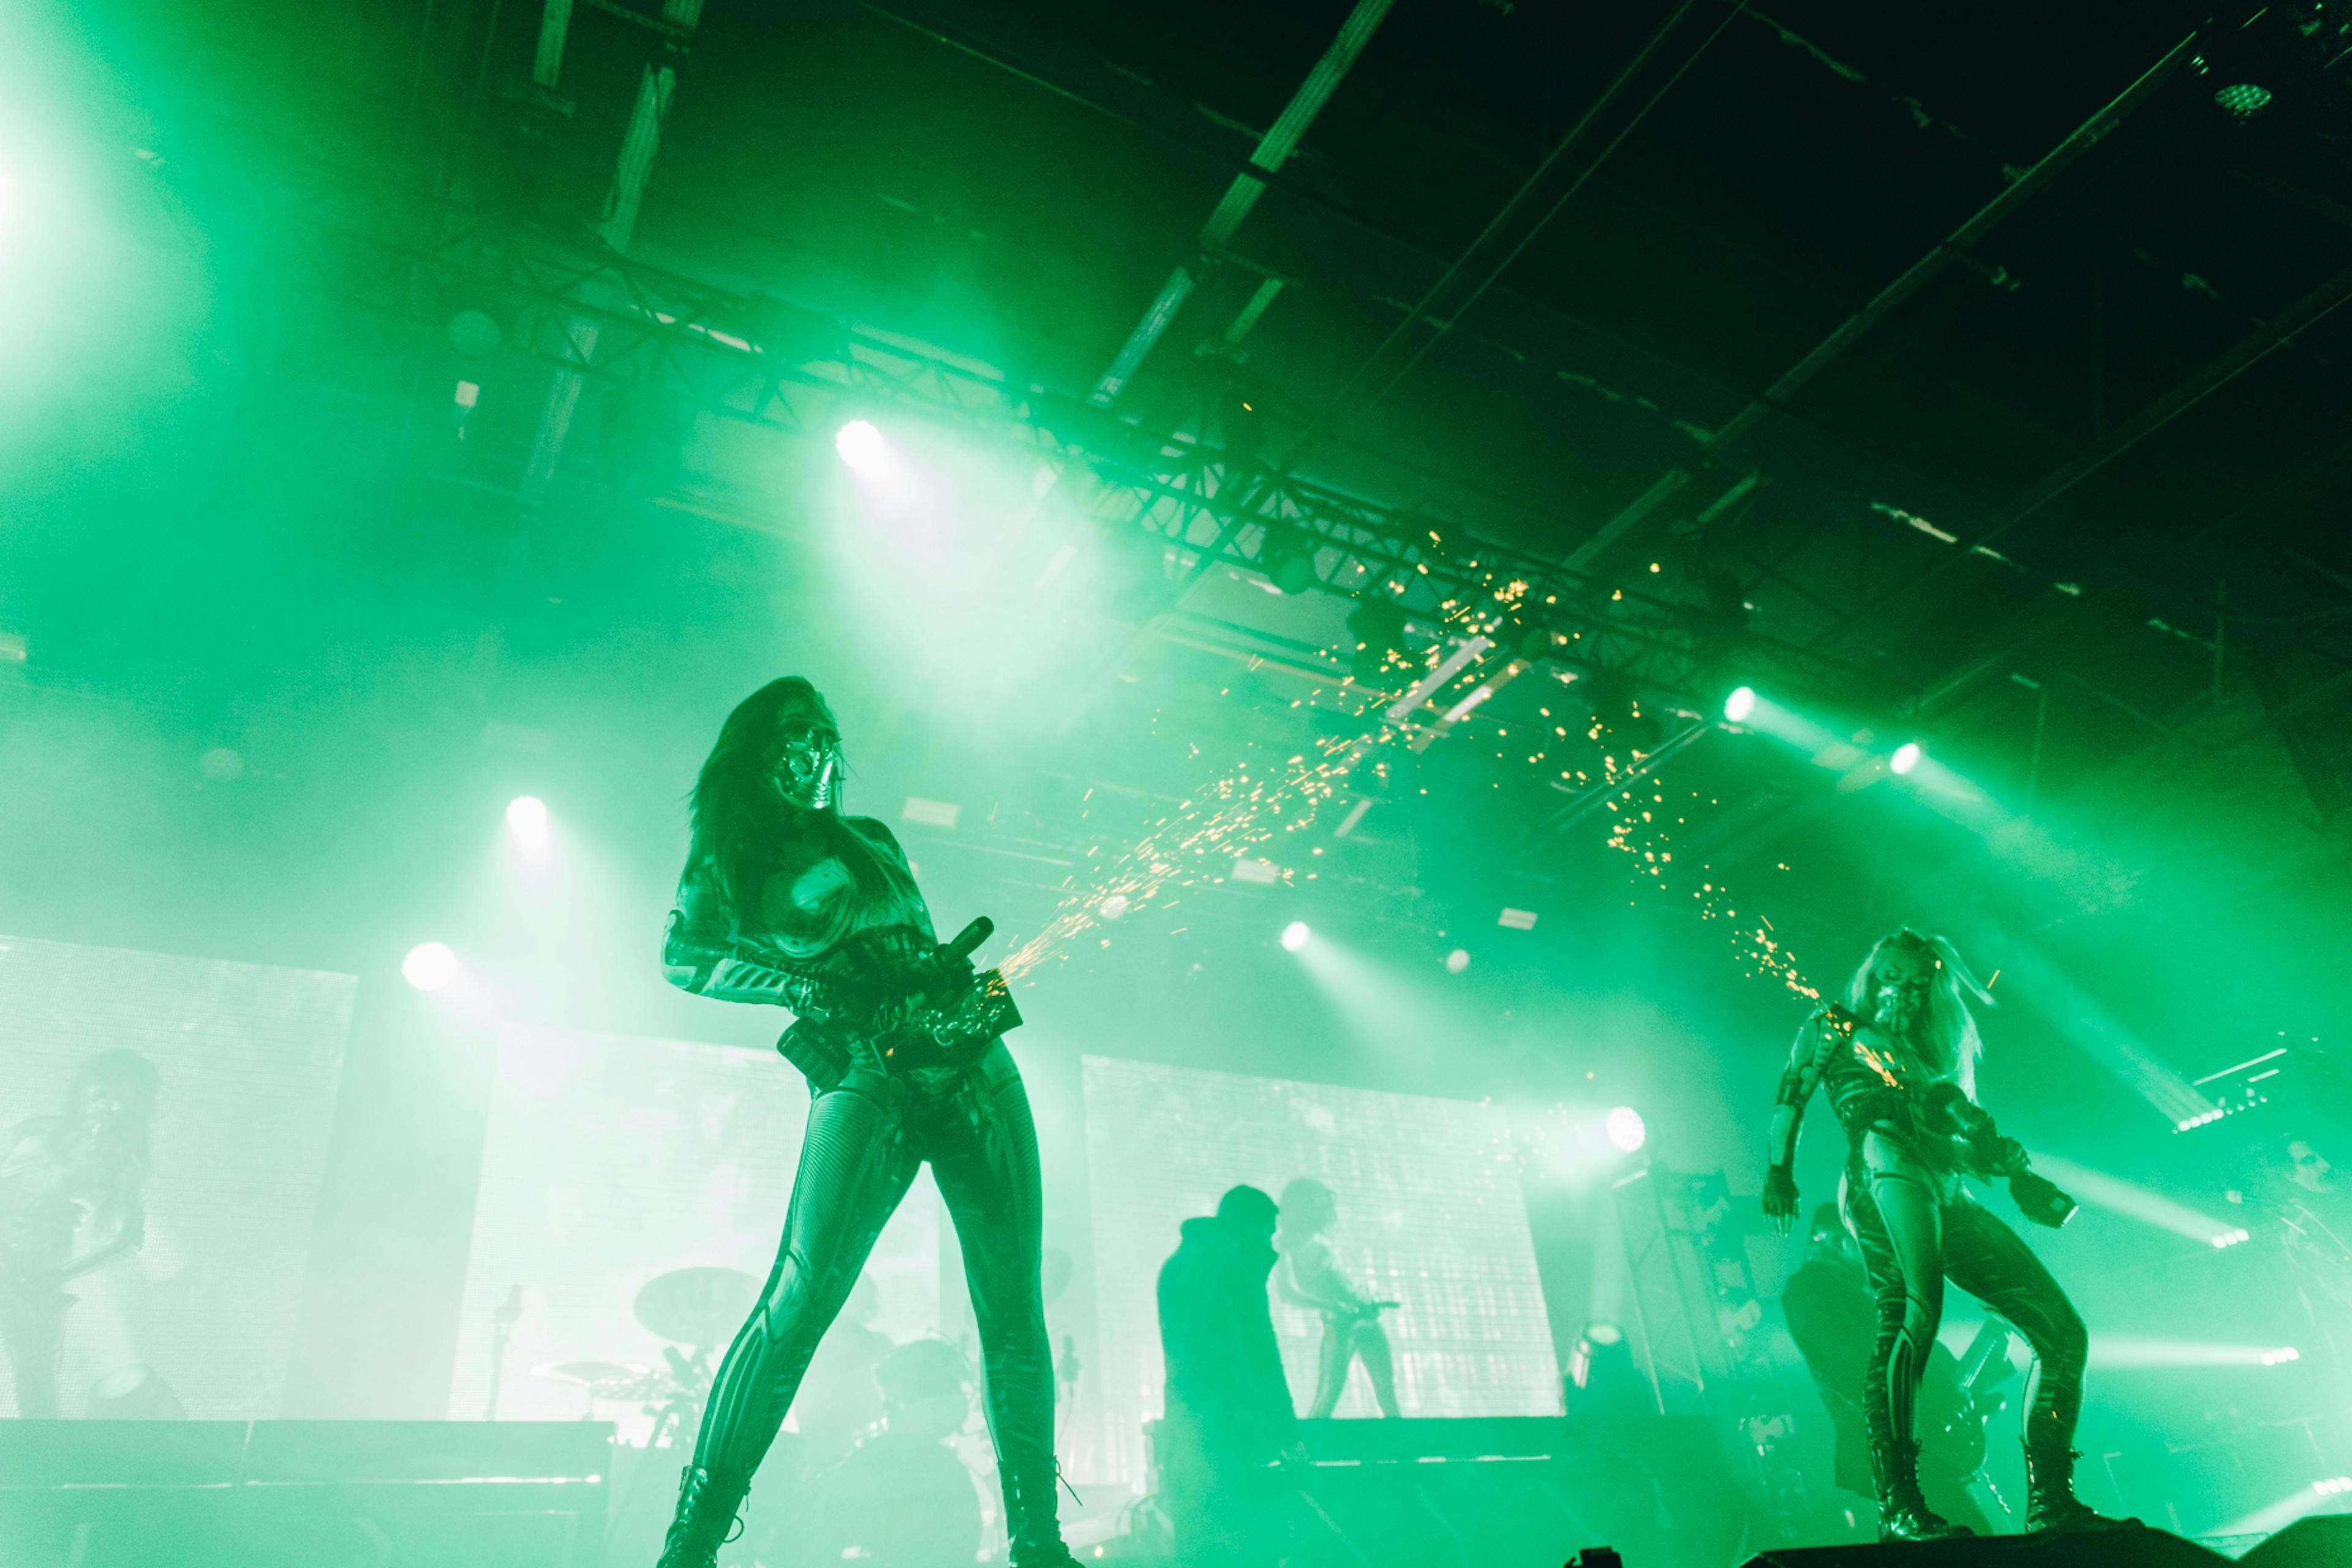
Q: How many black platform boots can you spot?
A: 4